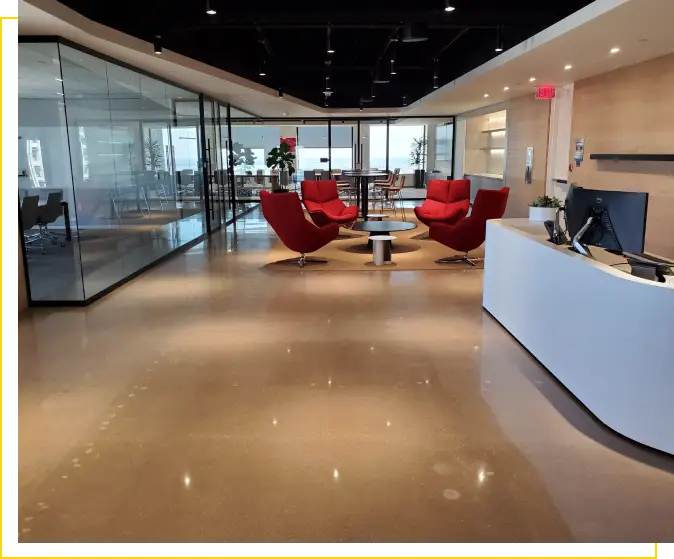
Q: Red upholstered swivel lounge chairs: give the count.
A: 4